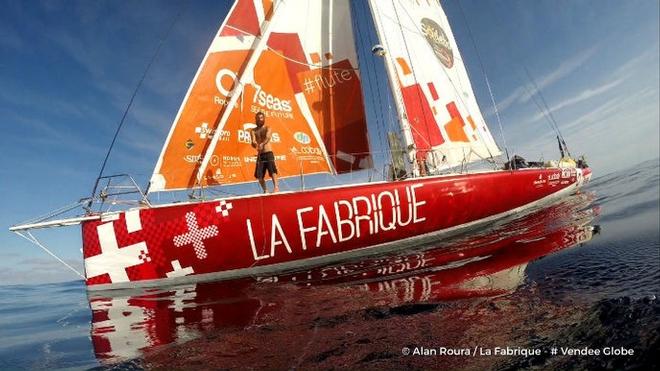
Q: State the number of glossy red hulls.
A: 1